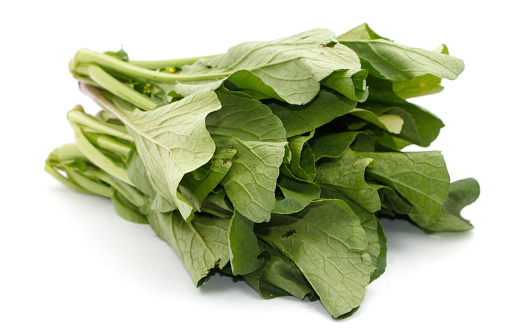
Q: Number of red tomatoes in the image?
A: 0